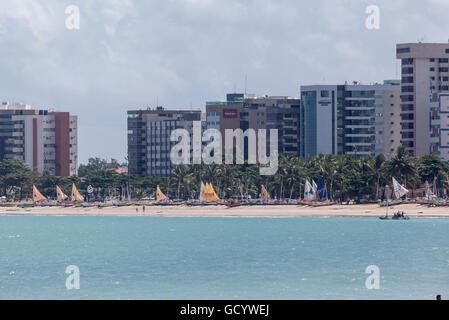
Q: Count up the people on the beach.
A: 2